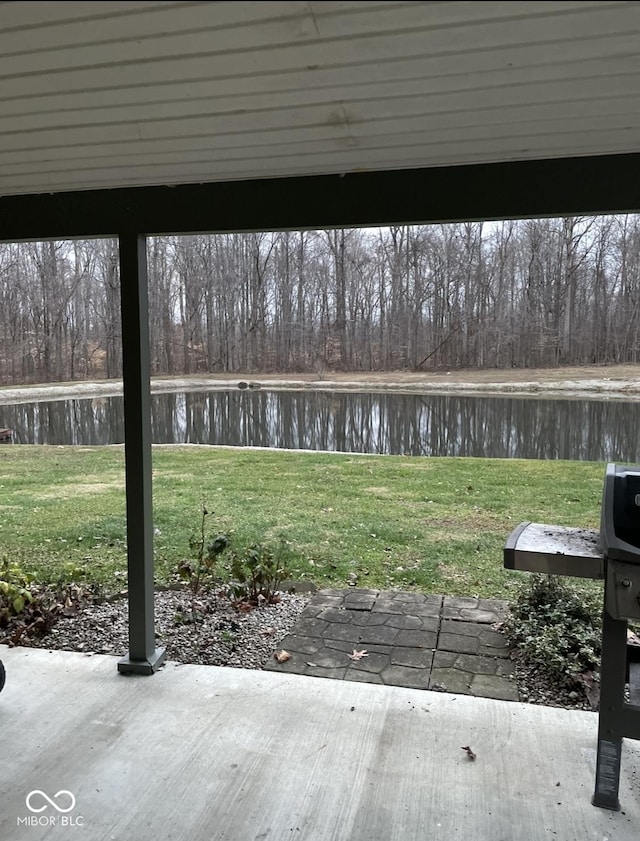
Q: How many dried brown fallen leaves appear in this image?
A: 3